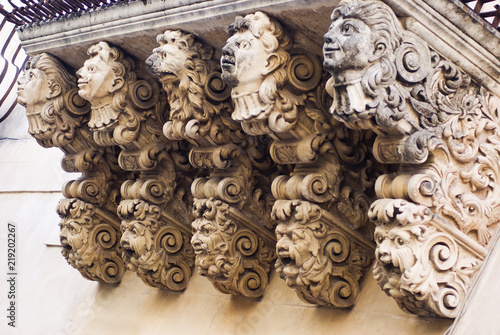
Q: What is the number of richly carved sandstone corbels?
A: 5